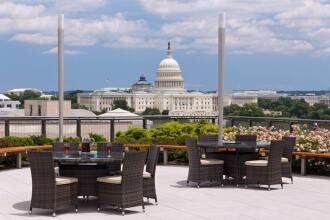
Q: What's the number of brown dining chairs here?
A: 10